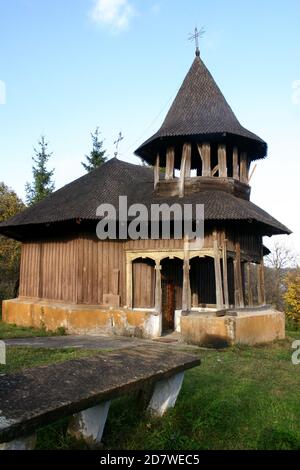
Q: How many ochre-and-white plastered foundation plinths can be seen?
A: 2